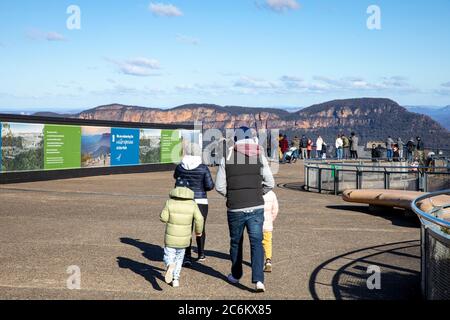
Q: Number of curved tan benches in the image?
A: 1